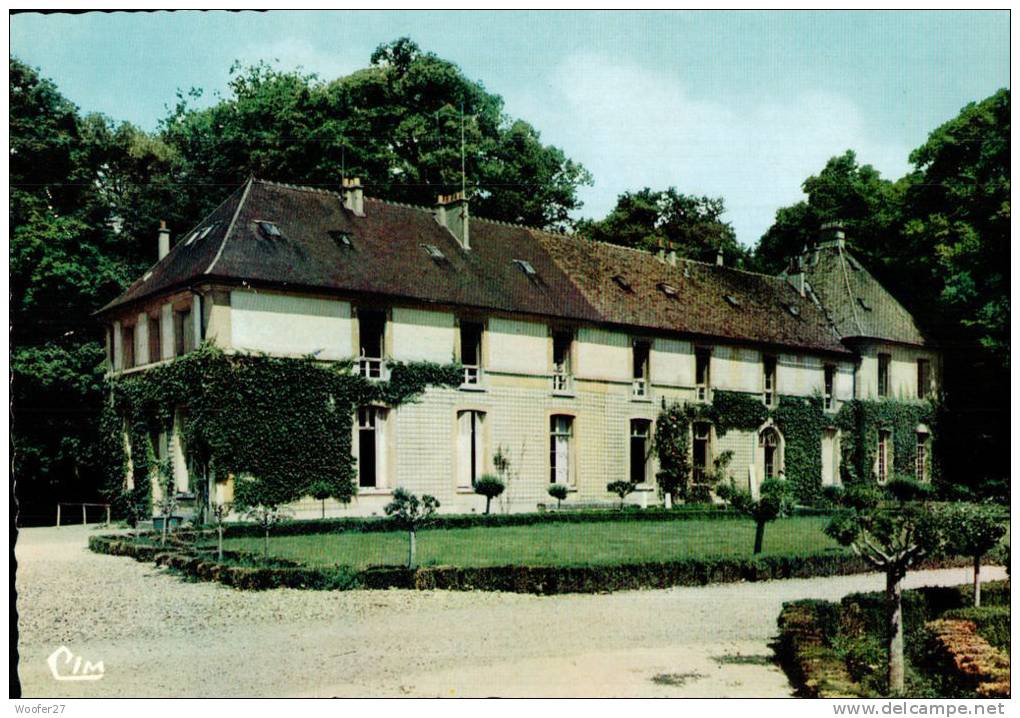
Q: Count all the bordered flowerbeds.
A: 2